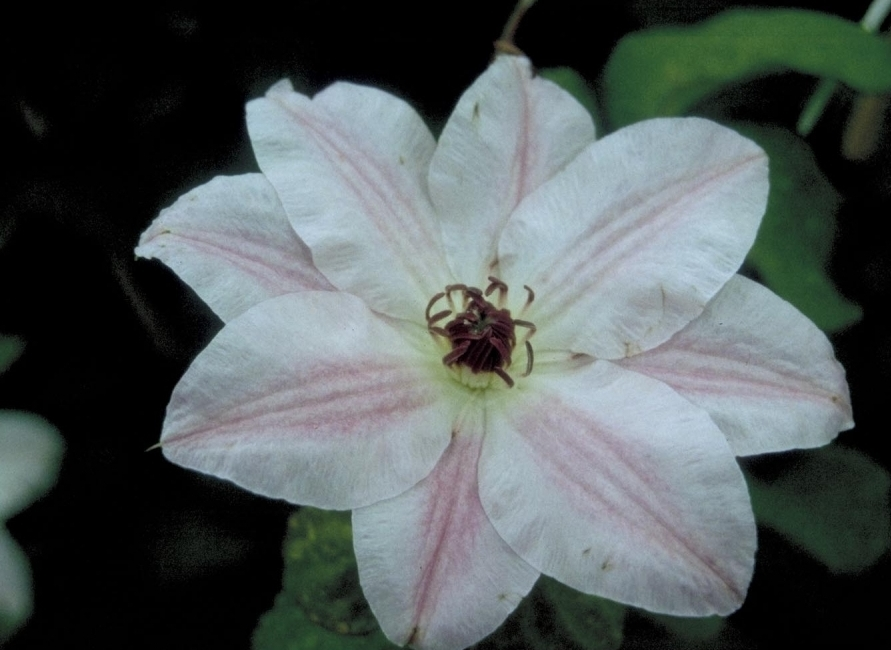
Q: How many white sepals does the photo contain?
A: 8